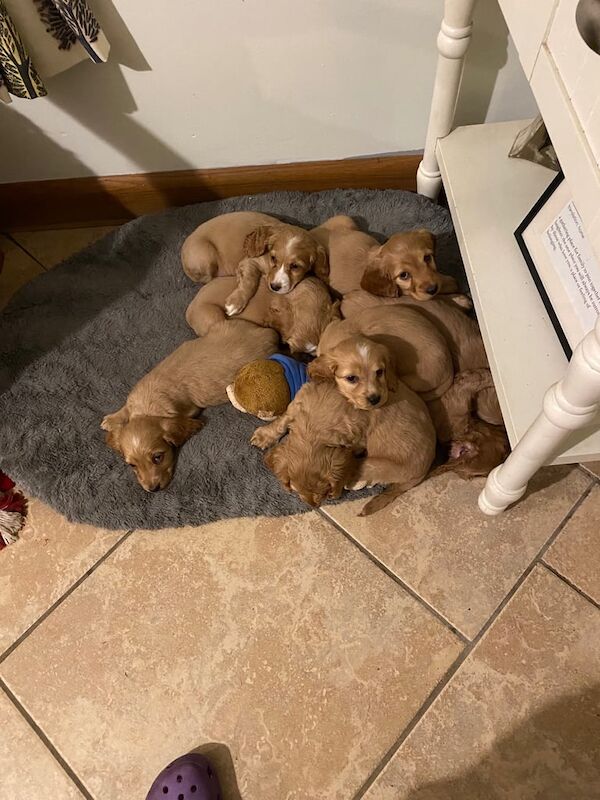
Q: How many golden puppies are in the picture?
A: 8